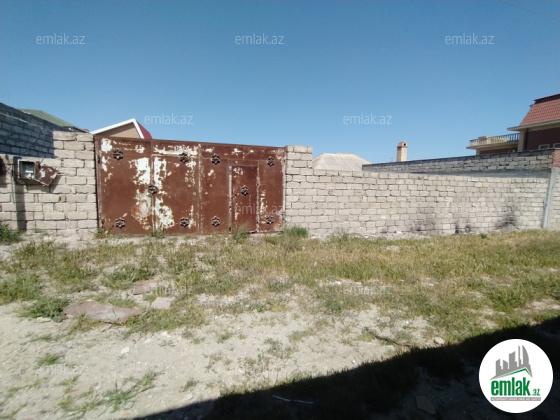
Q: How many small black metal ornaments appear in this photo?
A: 10